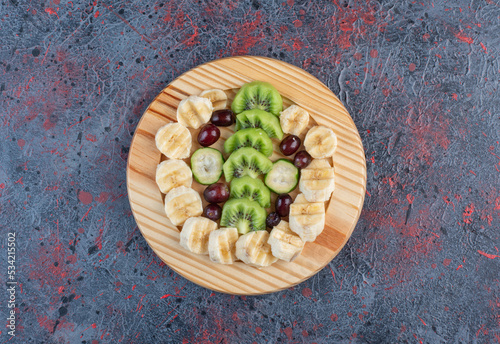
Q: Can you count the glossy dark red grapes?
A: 8